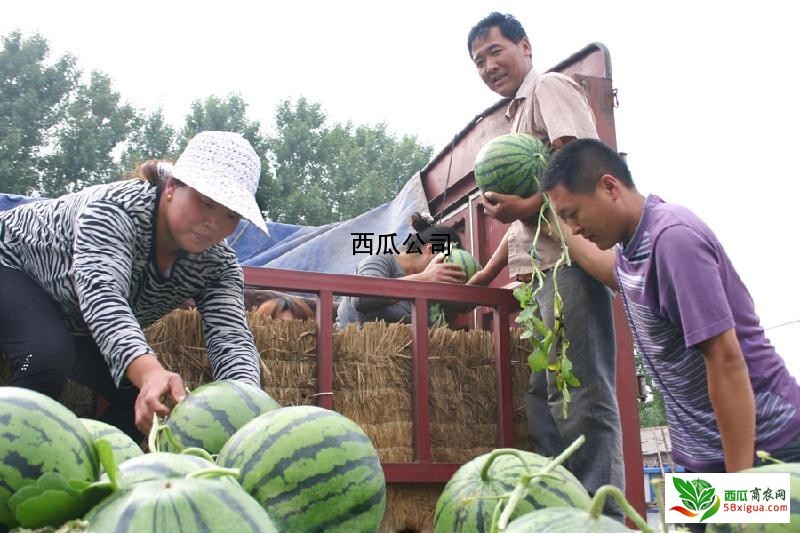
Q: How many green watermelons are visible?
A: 11